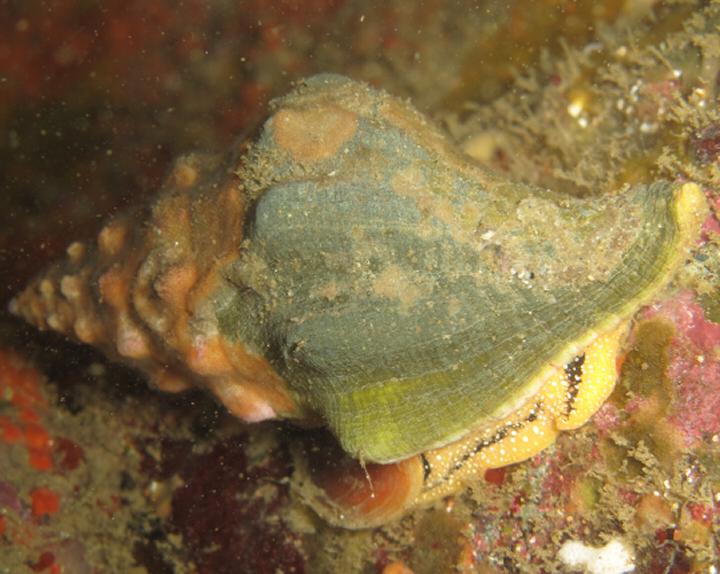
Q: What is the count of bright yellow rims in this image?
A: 1